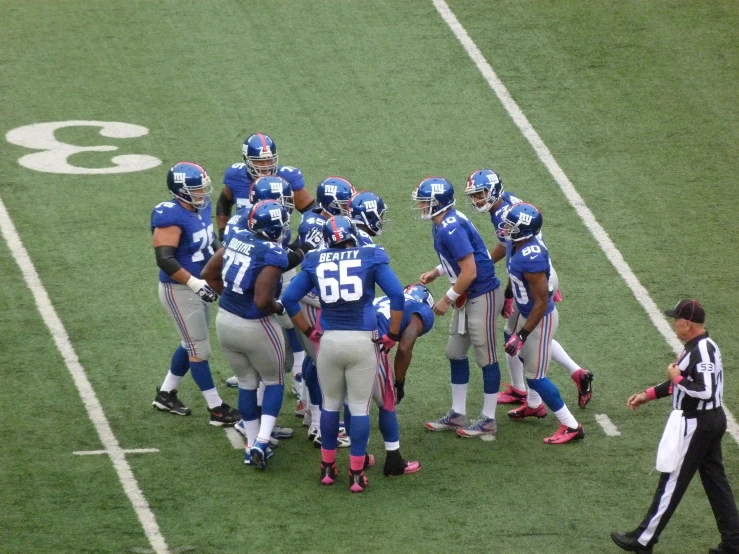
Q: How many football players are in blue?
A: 11